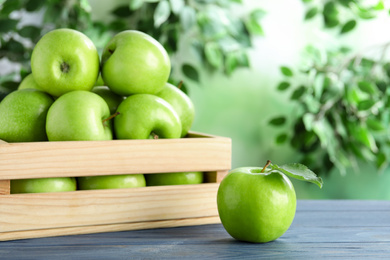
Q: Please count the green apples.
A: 12